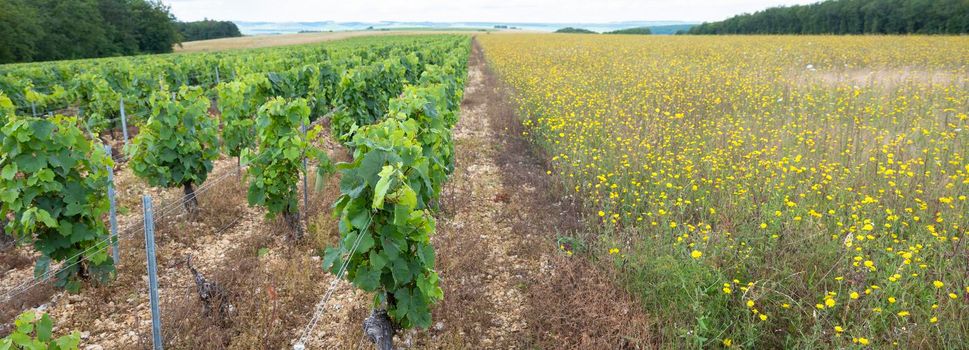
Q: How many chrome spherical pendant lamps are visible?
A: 0